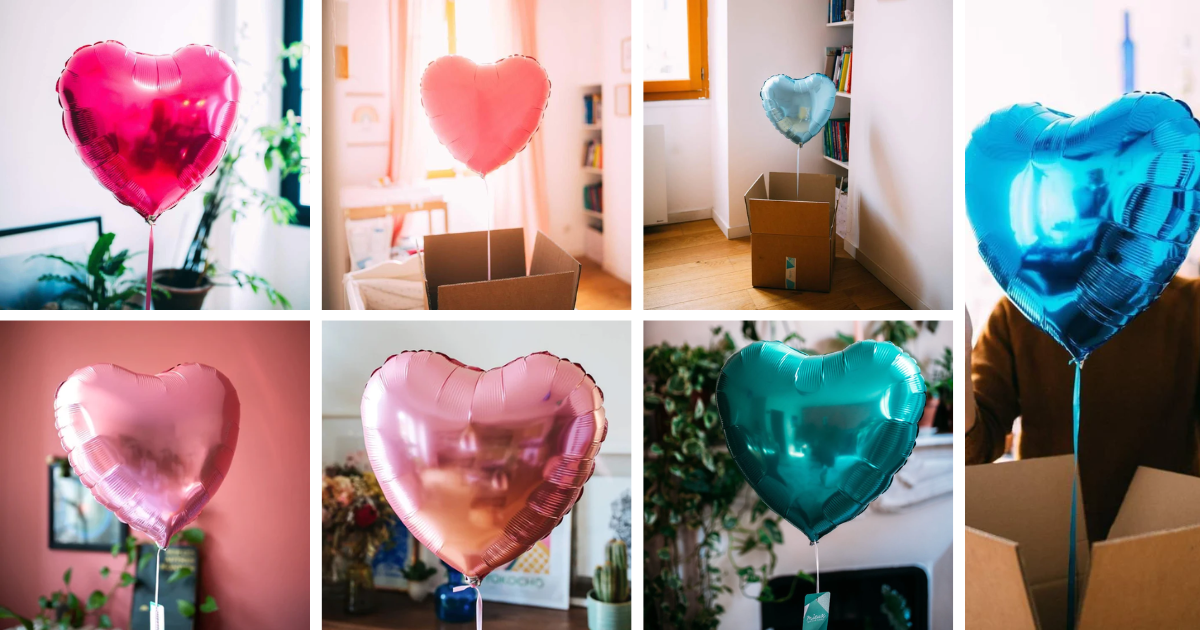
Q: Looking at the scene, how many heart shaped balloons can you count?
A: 7